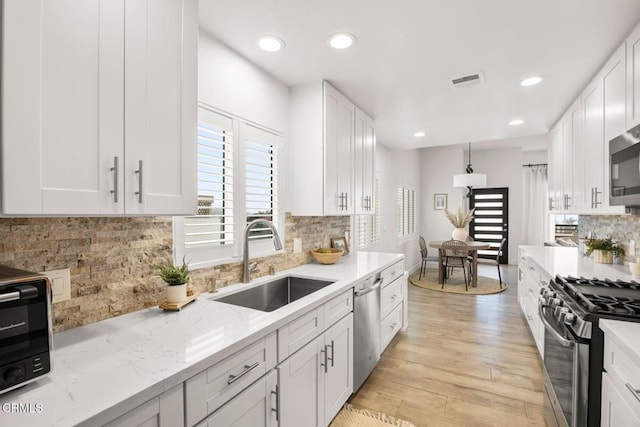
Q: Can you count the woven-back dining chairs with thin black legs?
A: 4